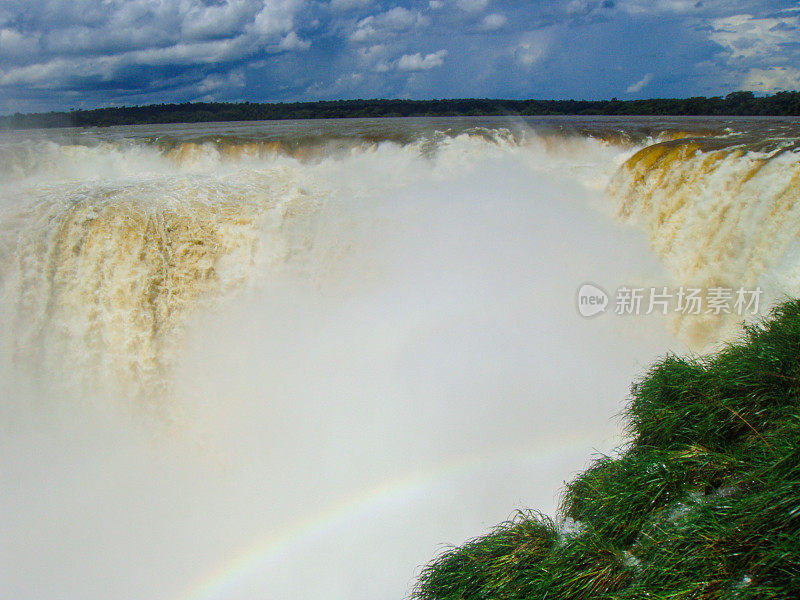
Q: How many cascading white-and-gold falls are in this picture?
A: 2